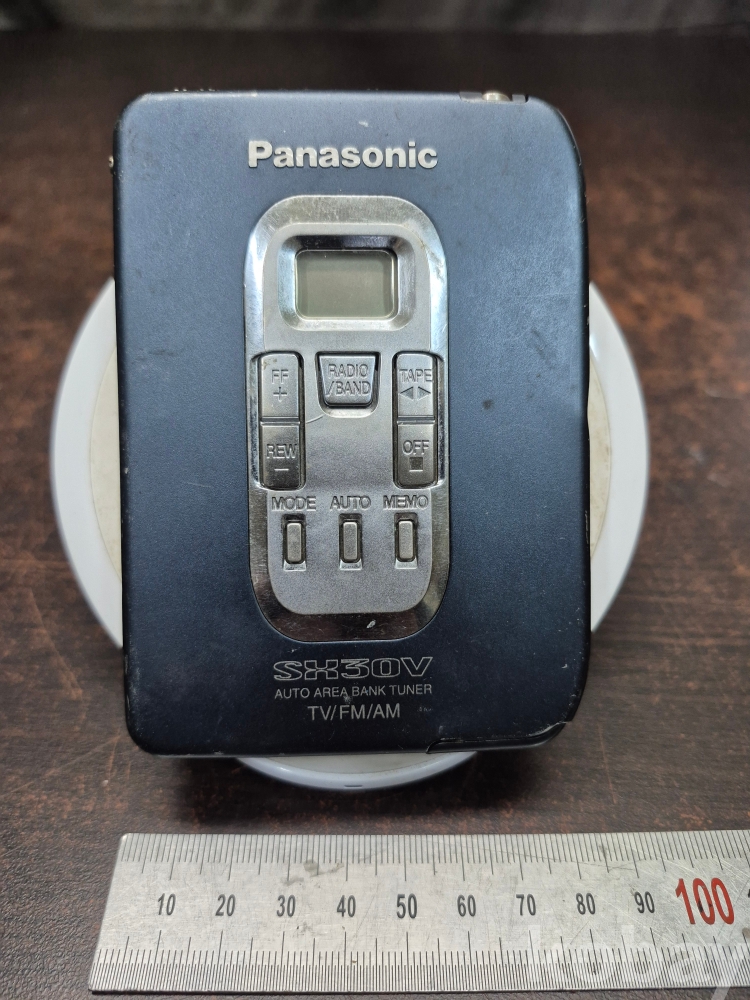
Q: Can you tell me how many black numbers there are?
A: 9